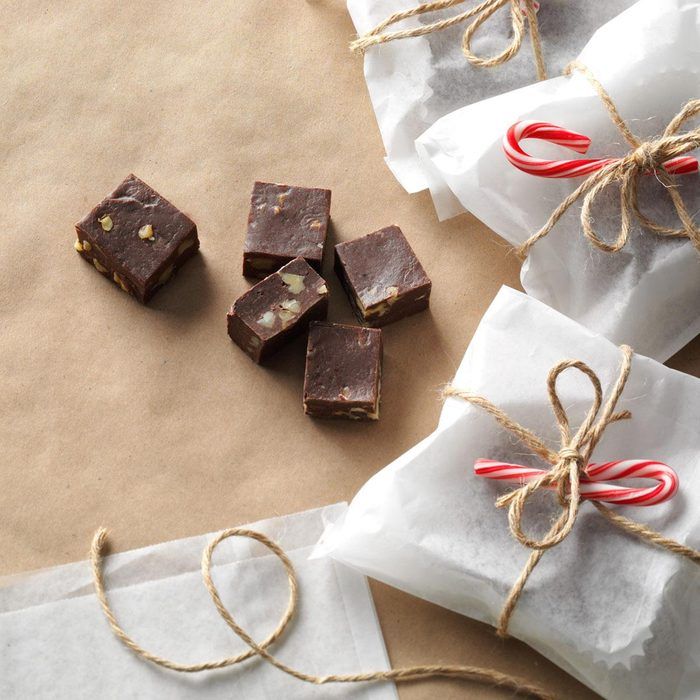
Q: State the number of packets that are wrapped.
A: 3